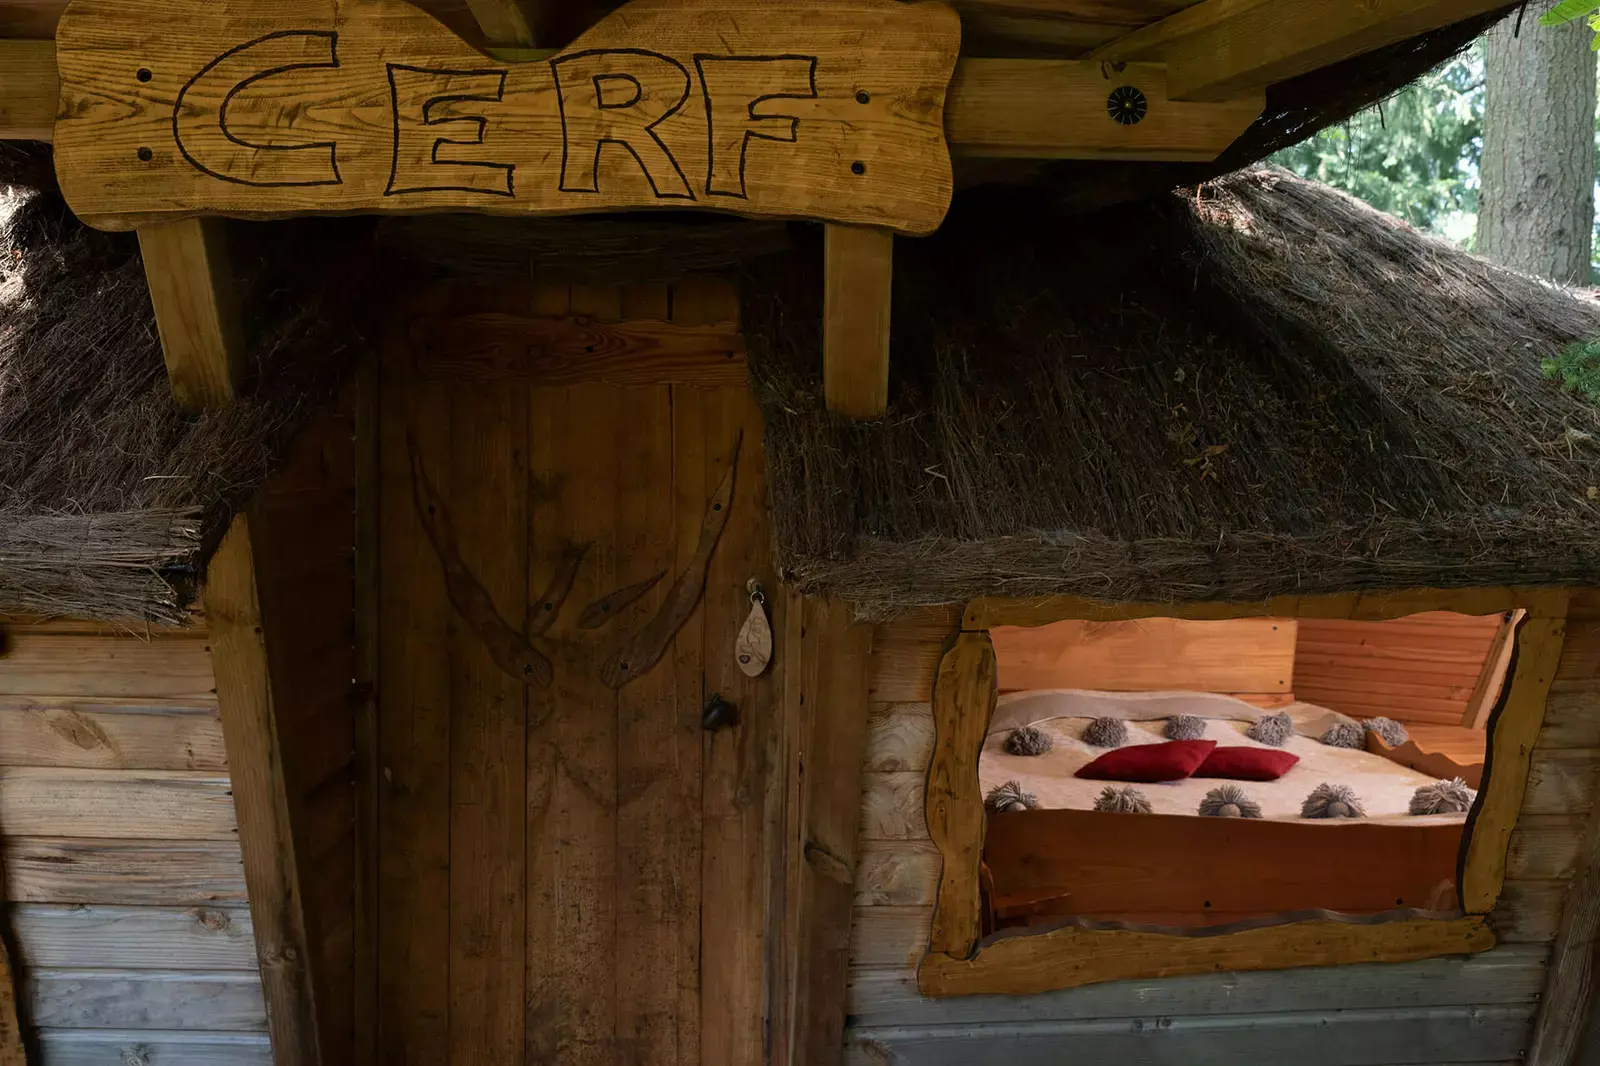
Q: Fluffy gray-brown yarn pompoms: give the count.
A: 11